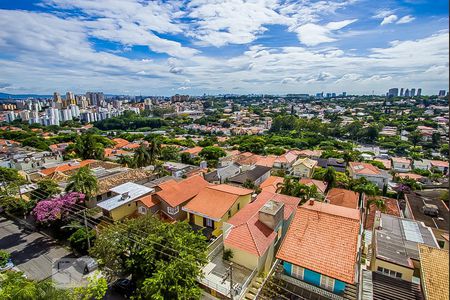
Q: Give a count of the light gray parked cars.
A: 1